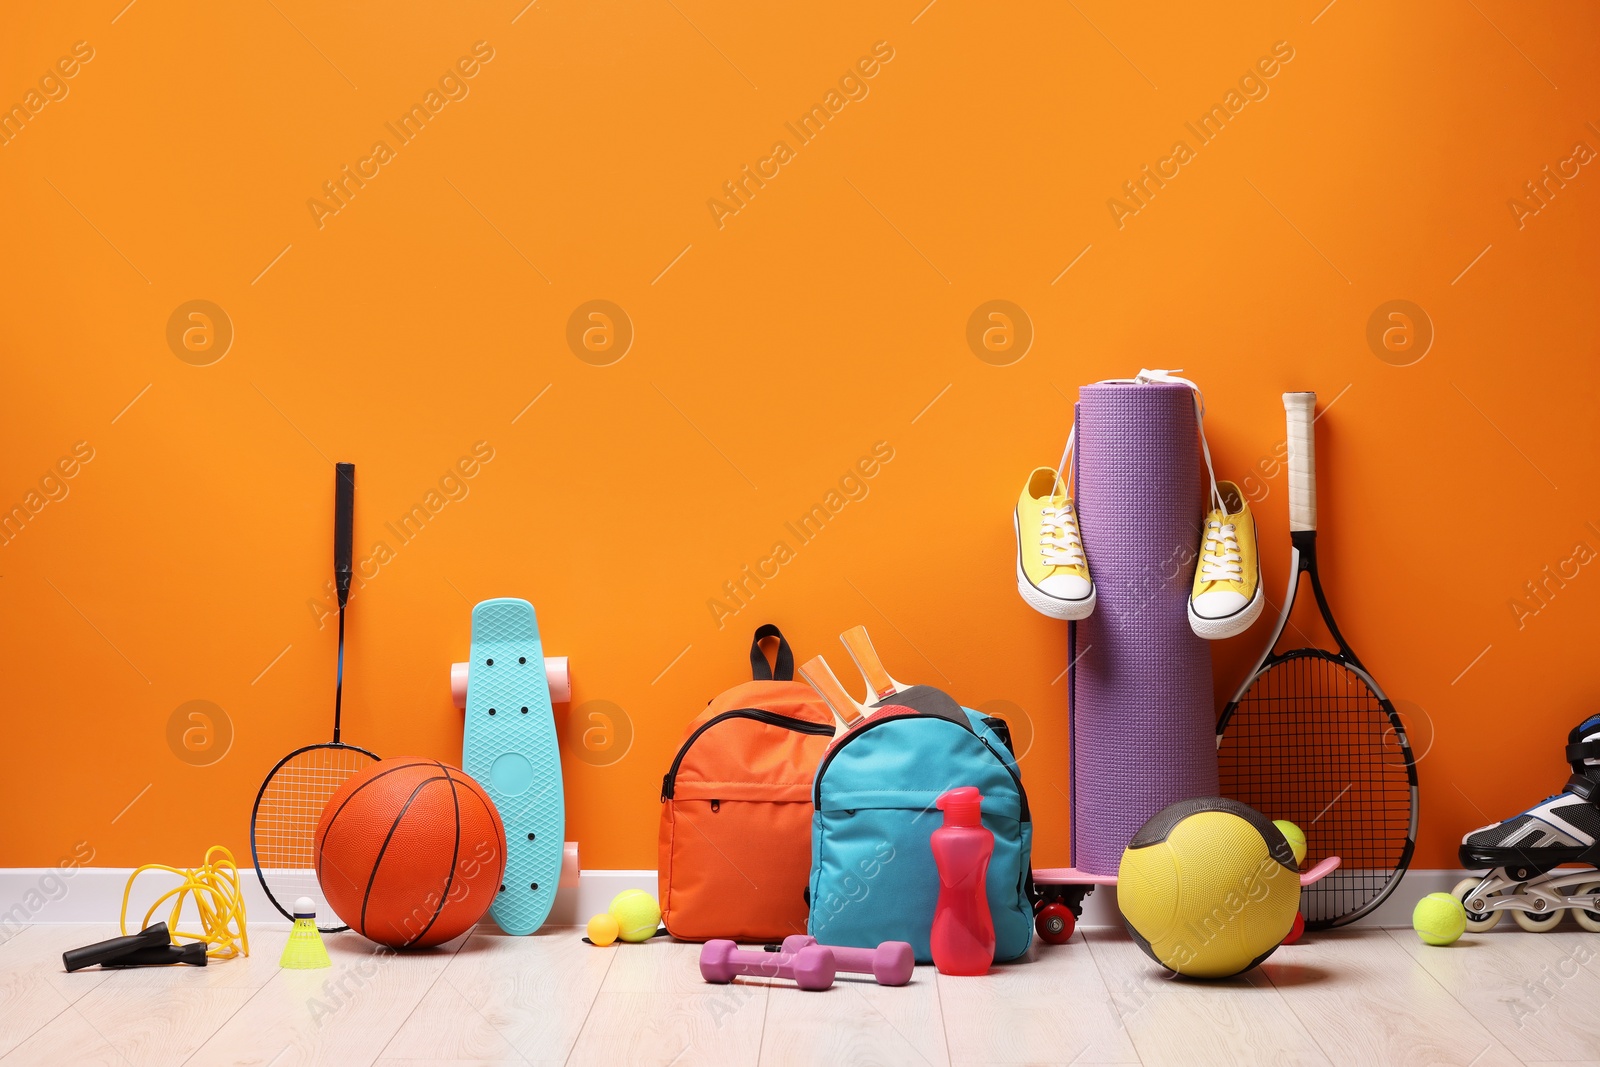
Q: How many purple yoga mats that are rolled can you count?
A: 1